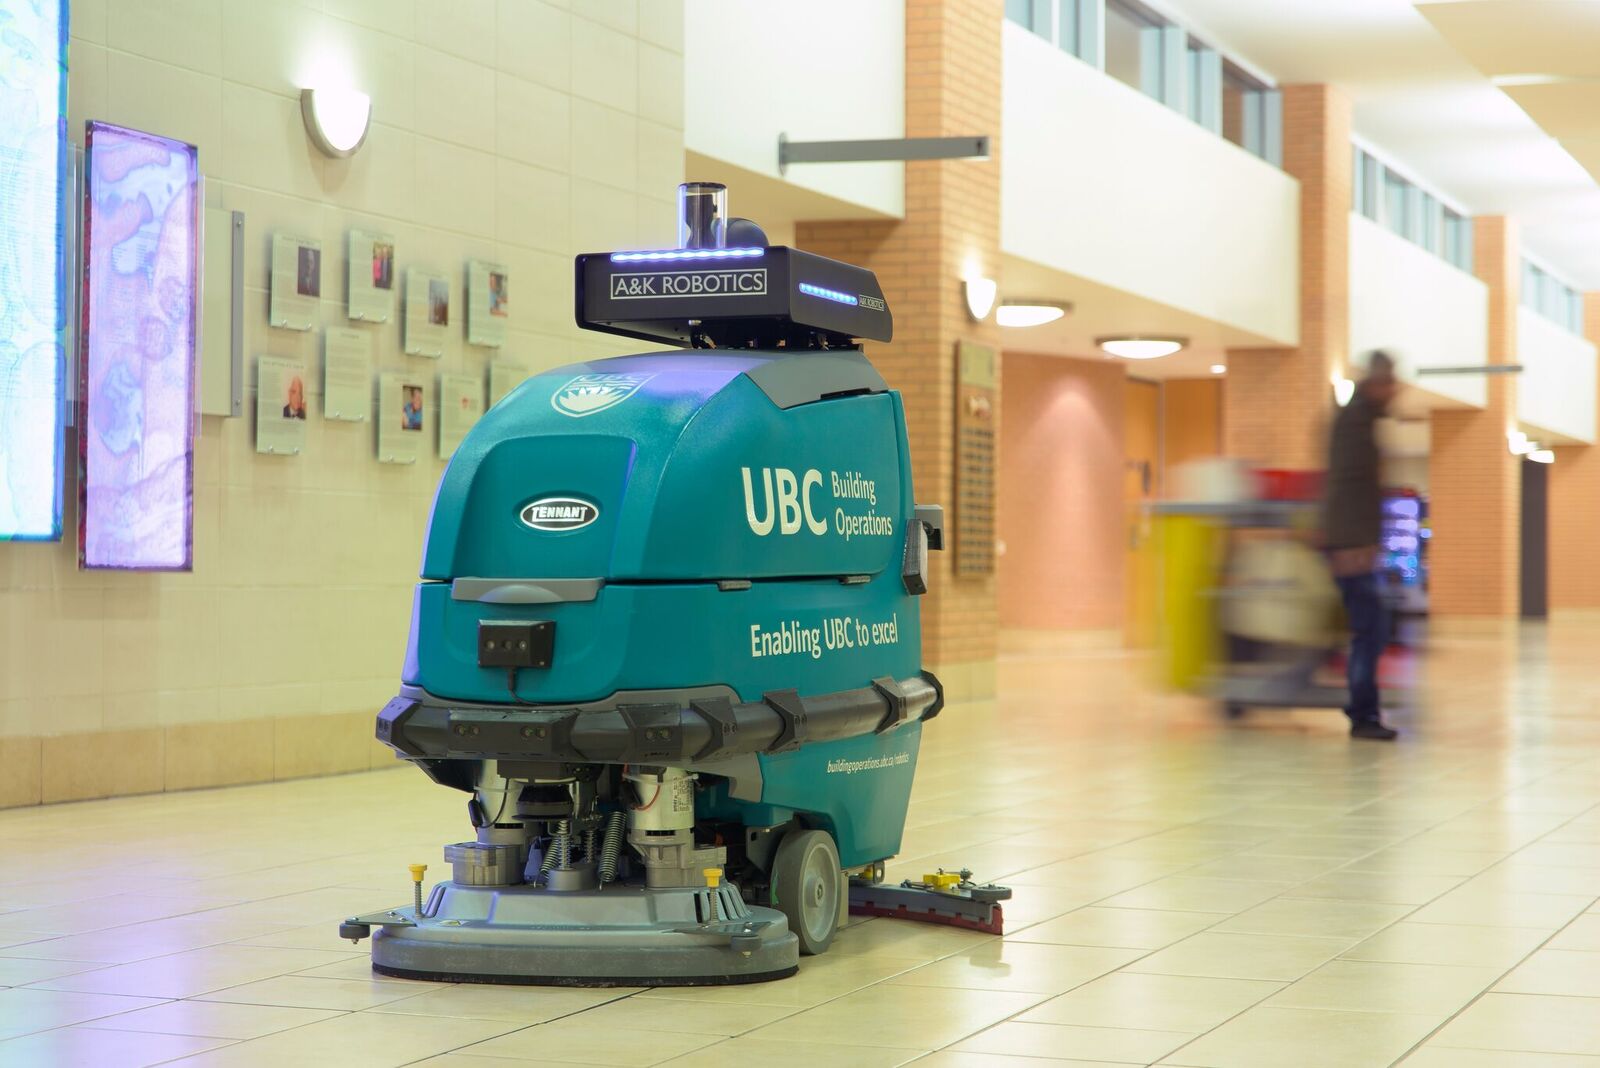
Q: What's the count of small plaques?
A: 9